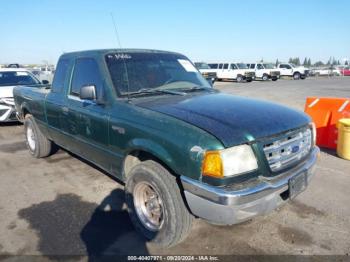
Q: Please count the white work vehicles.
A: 4